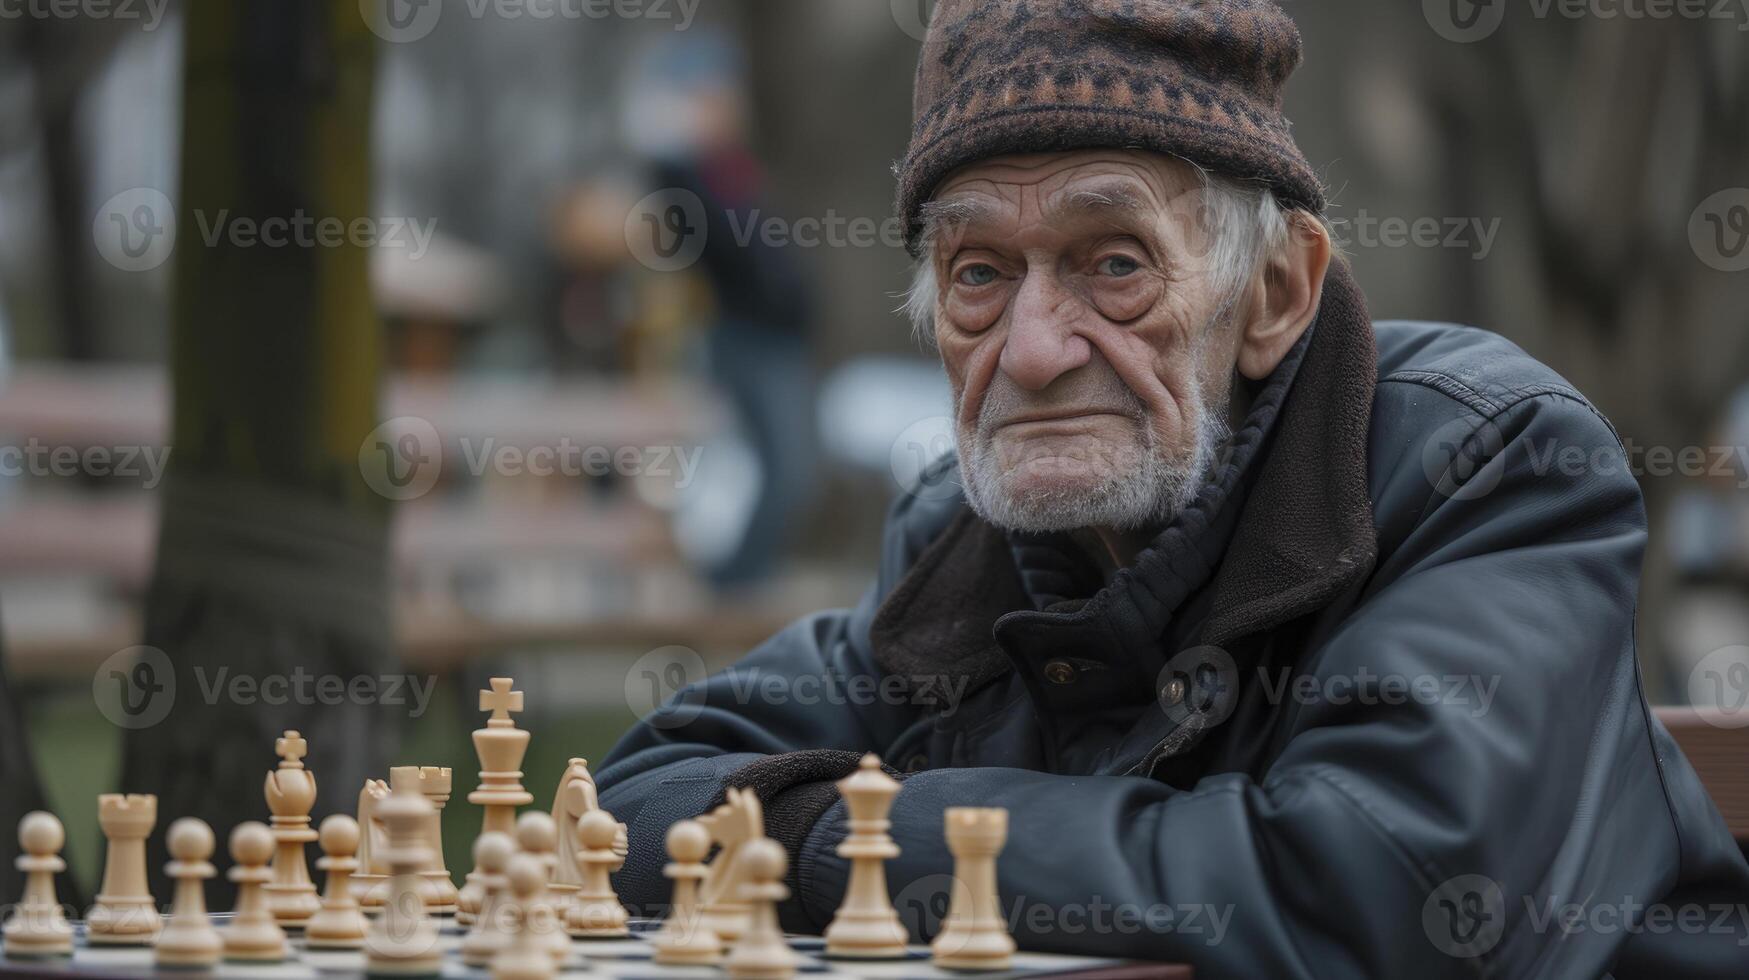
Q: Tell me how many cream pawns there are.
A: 10